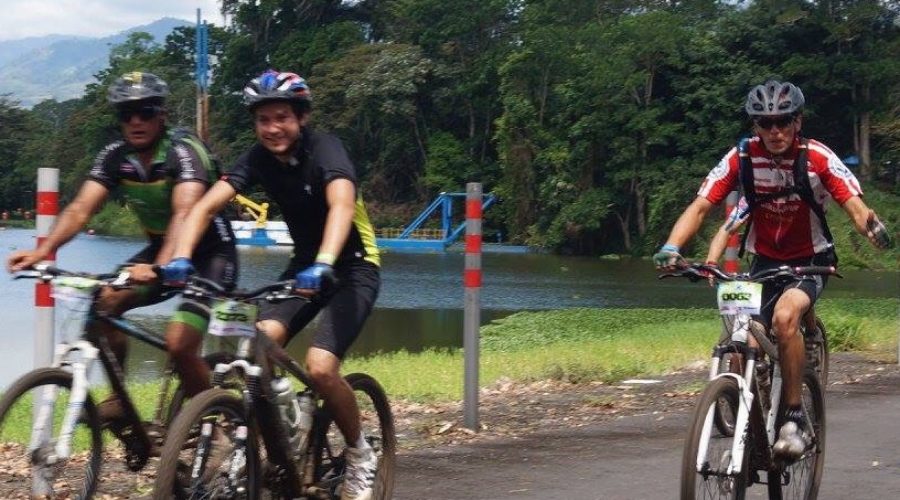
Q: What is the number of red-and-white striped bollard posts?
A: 3